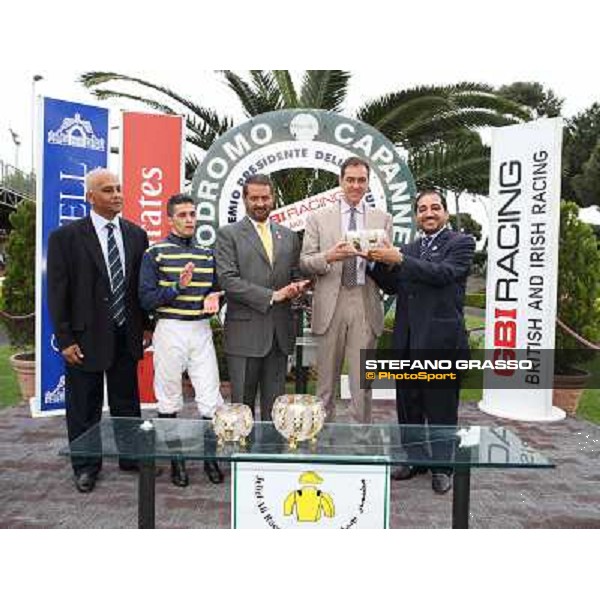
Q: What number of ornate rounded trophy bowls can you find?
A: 2